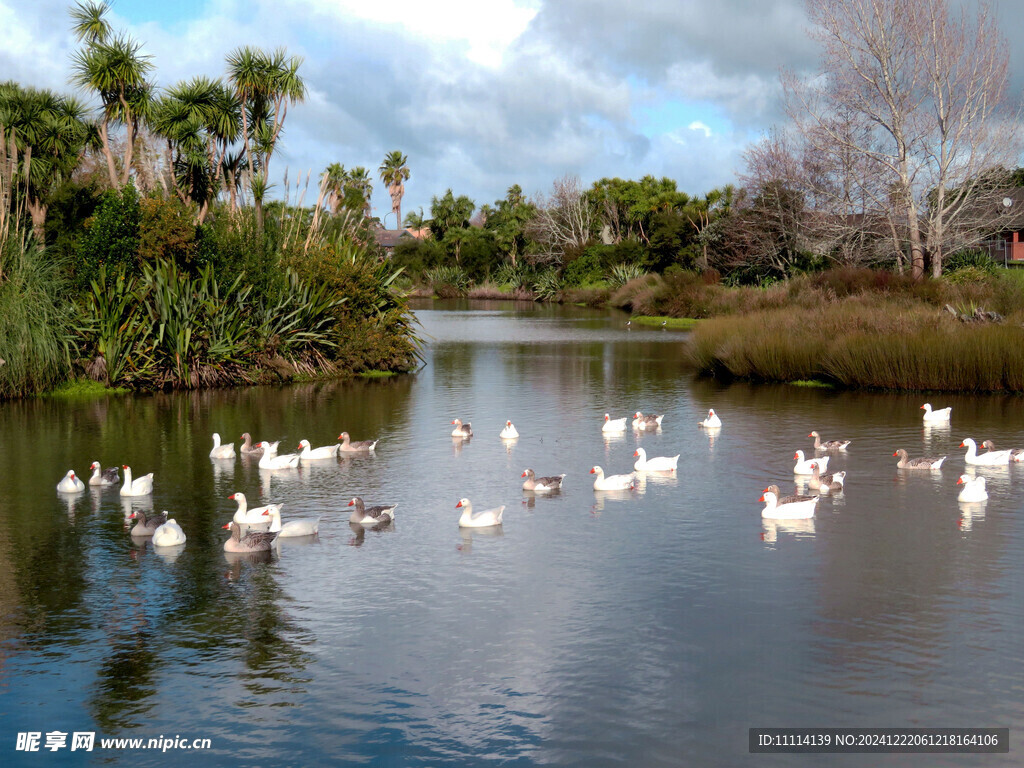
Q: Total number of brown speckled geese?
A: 14